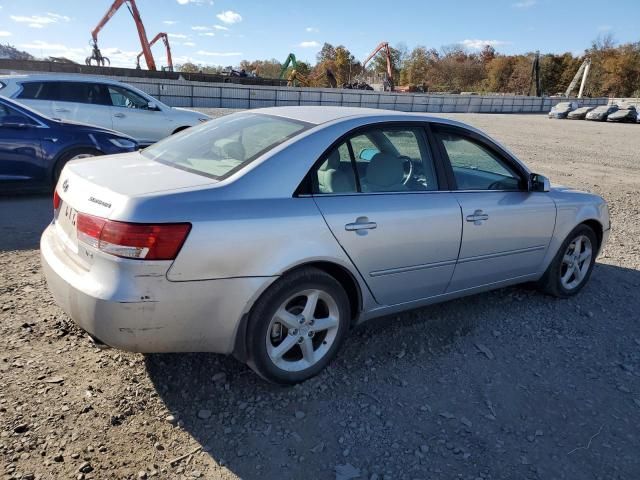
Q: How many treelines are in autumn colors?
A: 1